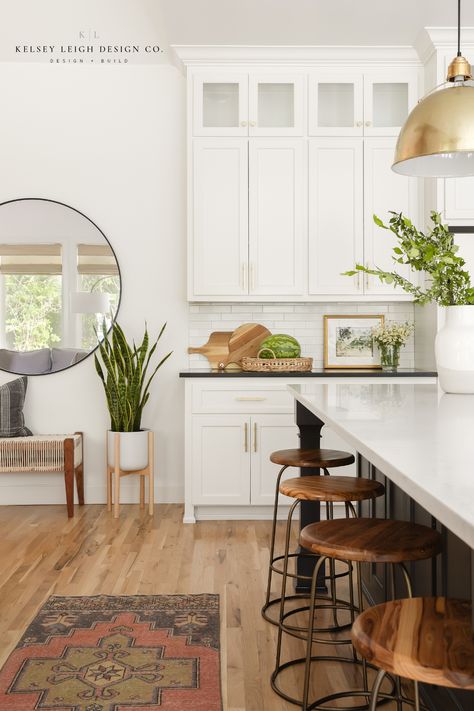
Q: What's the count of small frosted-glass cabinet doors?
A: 4